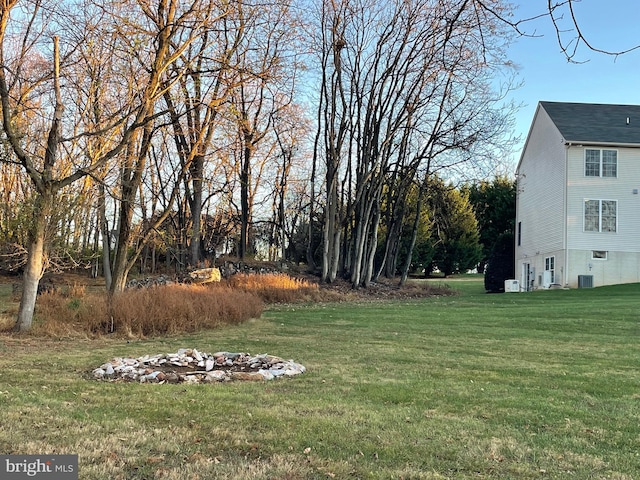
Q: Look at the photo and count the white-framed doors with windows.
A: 1